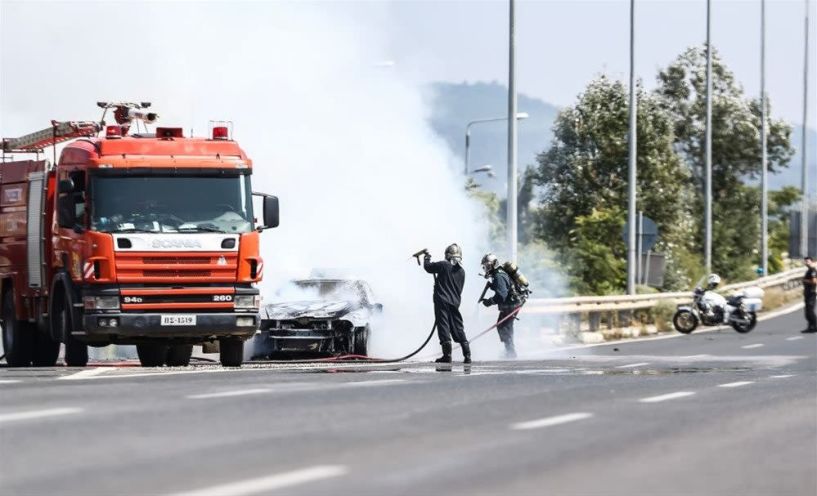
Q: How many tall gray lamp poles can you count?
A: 5